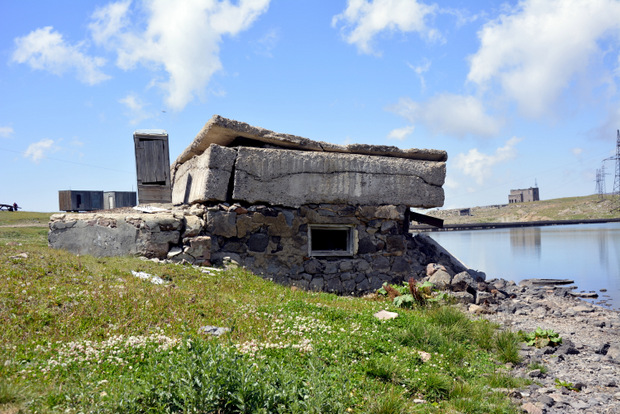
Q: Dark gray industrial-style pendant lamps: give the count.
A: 0